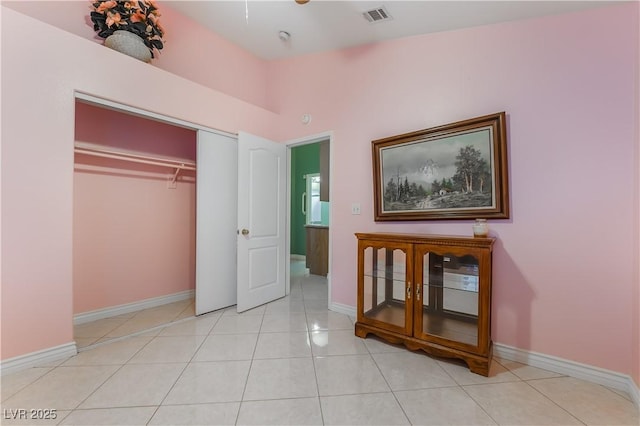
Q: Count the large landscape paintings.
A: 1